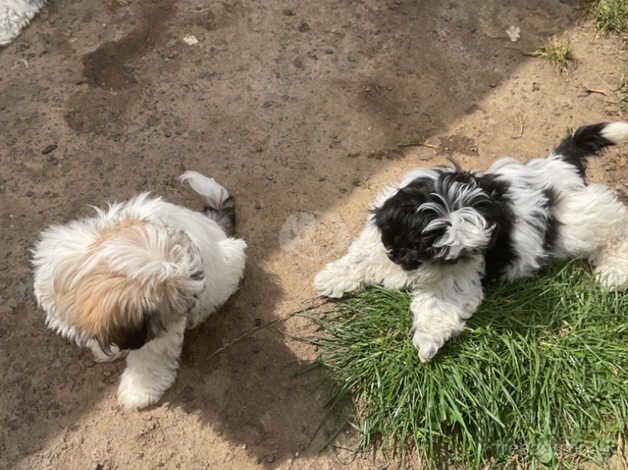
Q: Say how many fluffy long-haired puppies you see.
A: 2